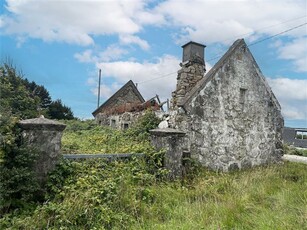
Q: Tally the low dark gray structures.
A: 1